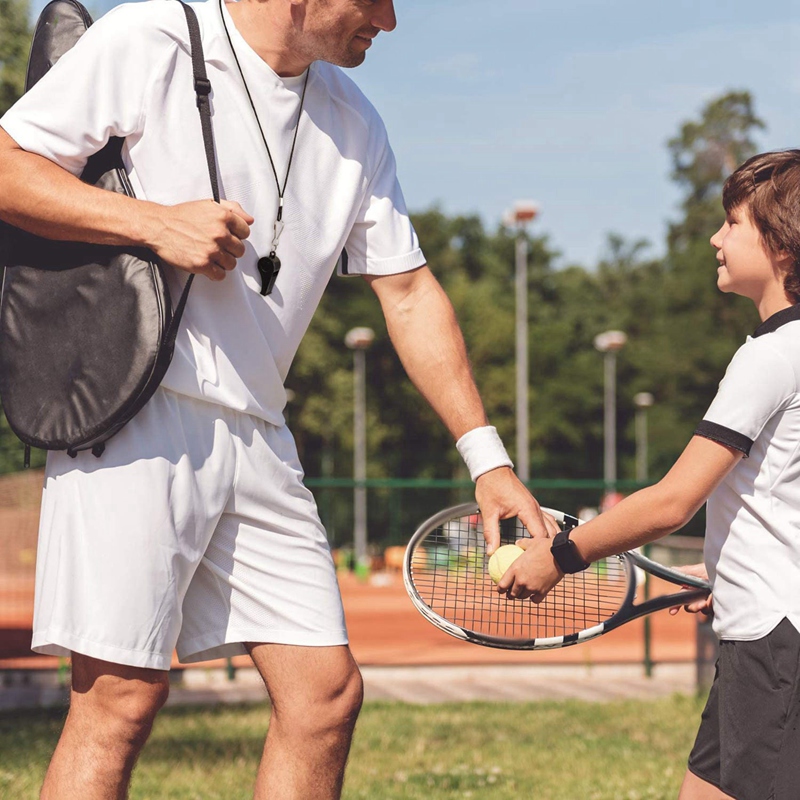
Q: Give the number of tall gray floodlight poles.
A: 4